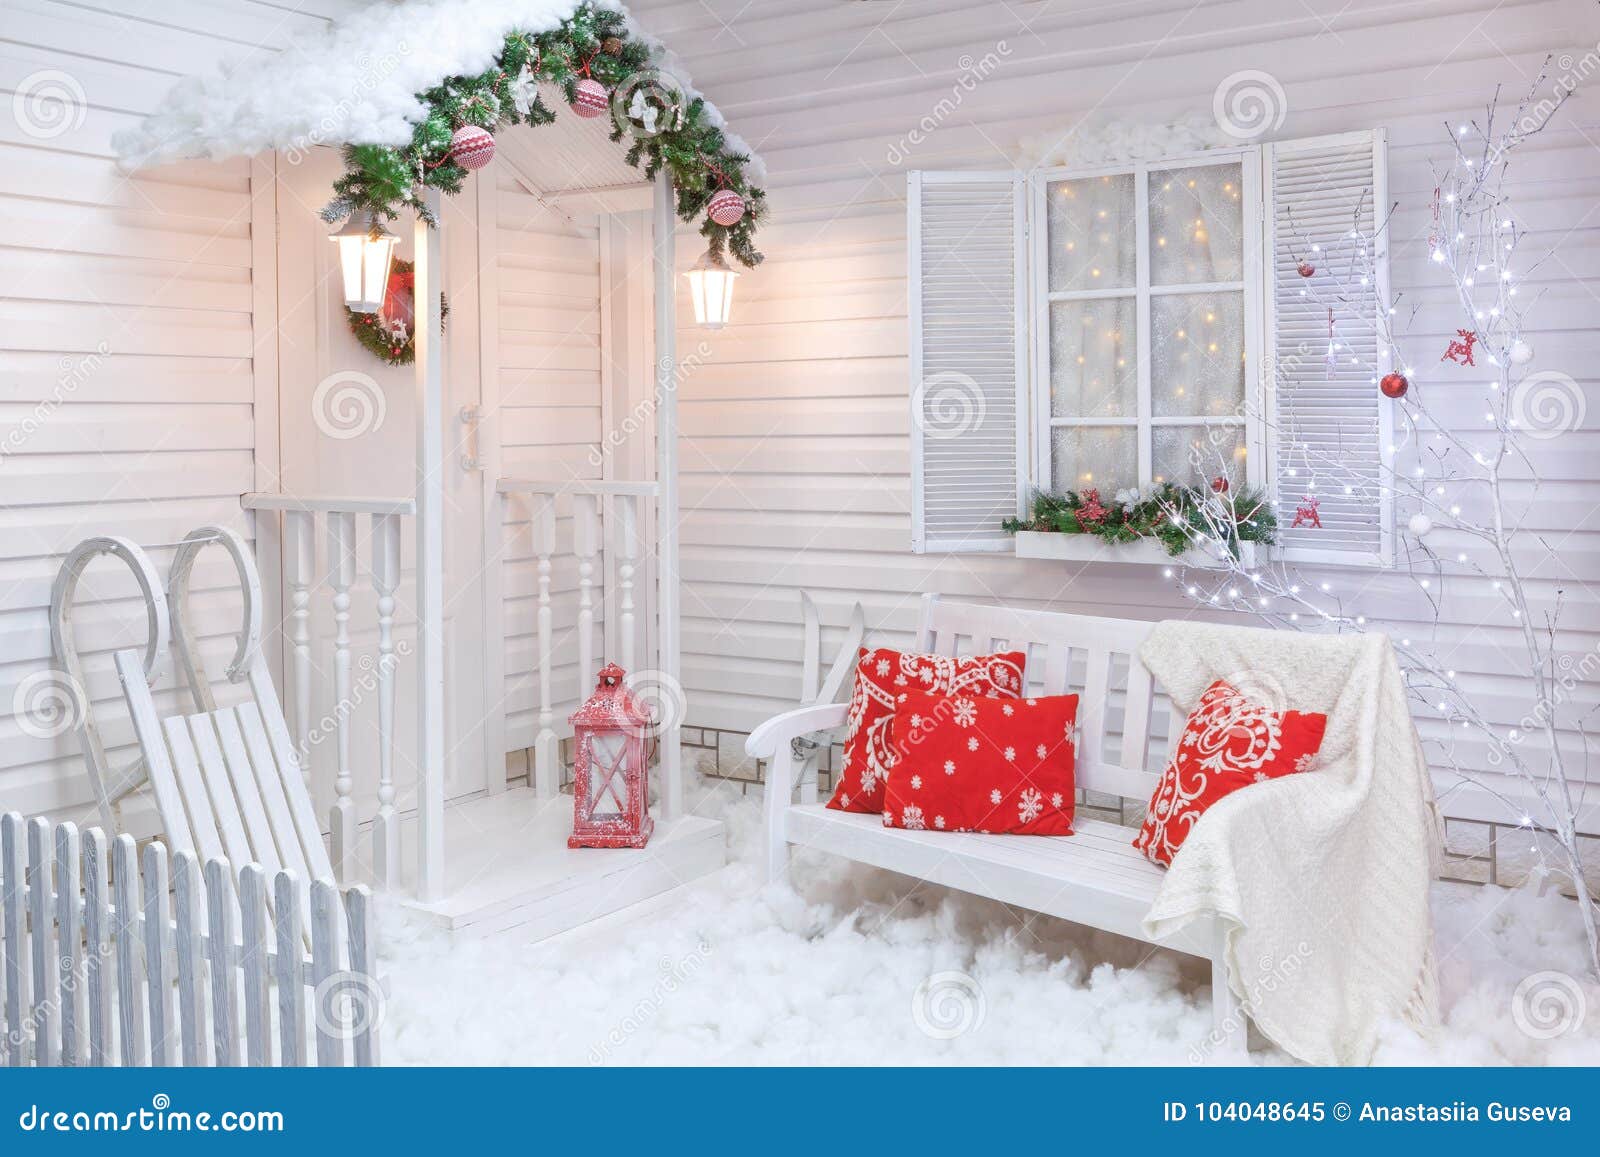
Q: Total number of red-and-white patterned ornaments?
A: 3